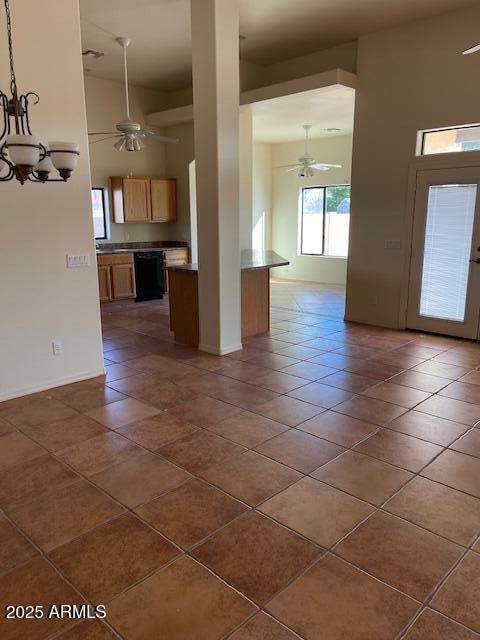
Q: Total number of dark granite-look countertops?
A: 2